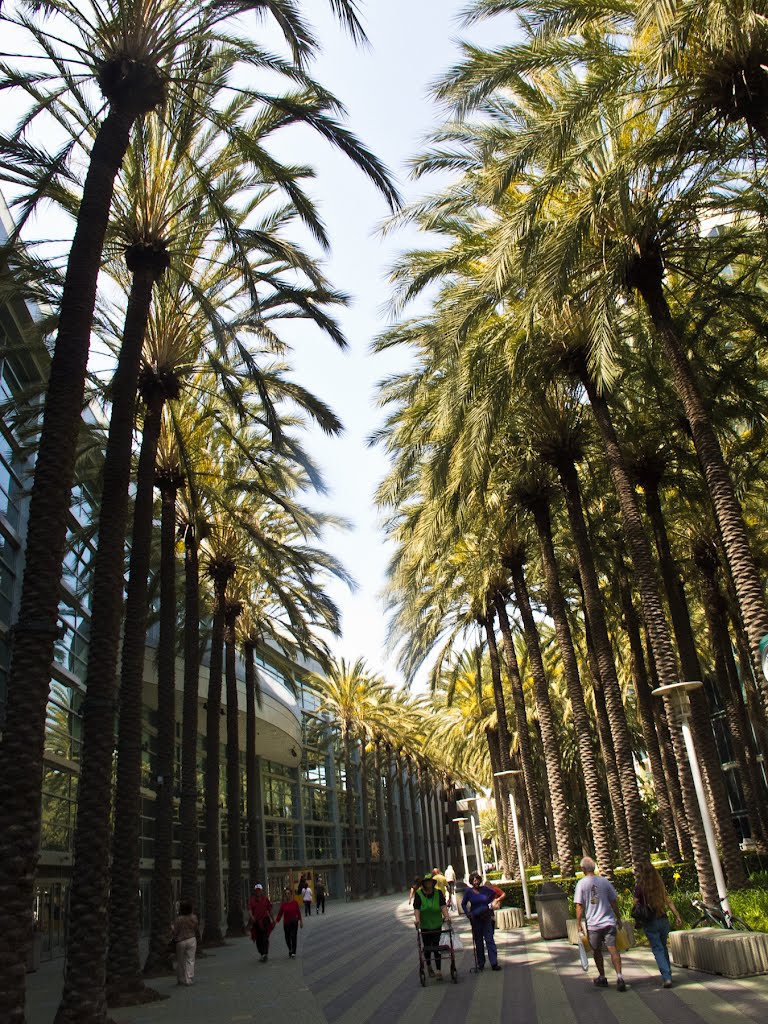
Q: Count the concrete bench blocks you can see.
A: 3